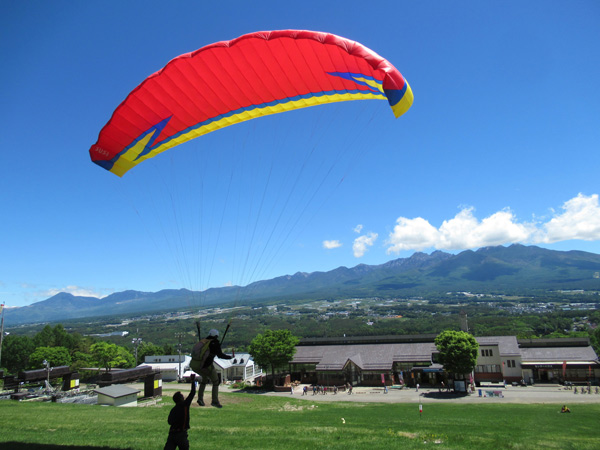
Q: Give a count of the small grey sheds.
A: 1